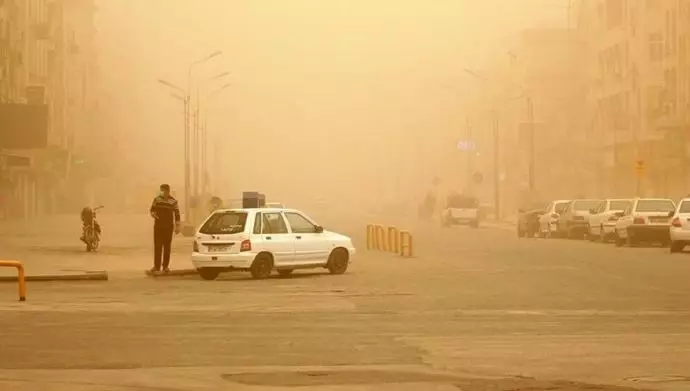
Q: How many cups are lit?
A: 0